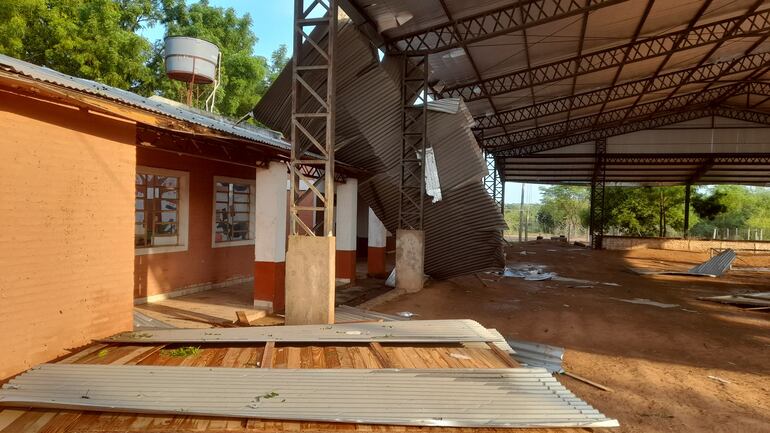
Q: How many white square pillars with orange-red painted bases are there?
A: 3